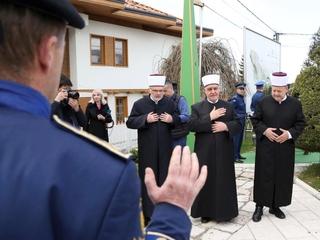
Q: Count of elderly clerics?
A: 3